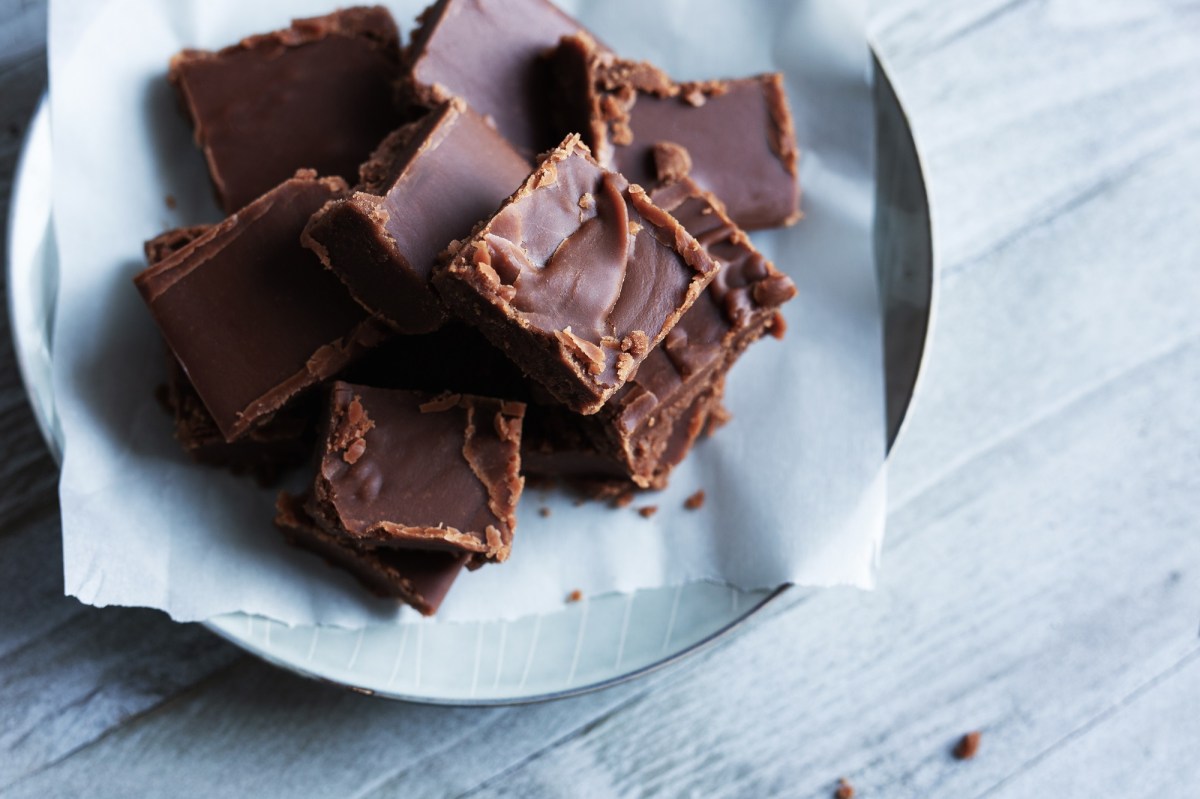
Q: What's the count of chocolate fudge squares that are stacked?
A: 11